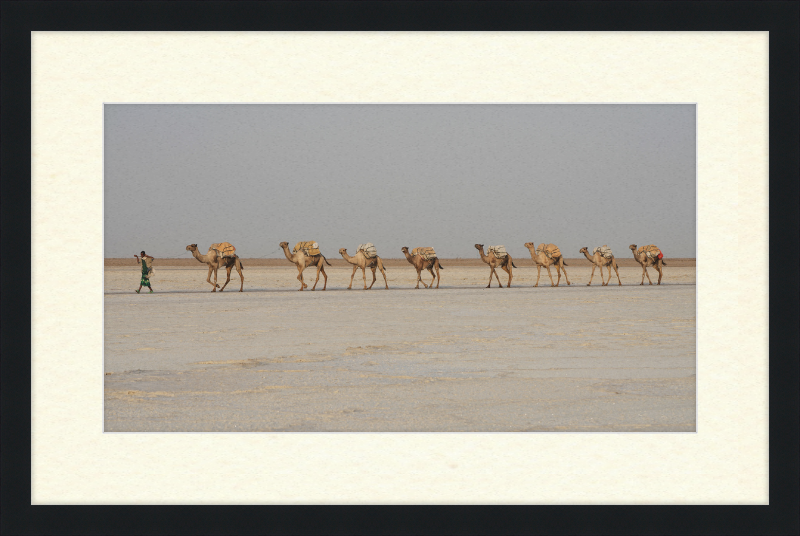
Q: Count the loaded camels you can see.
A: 8